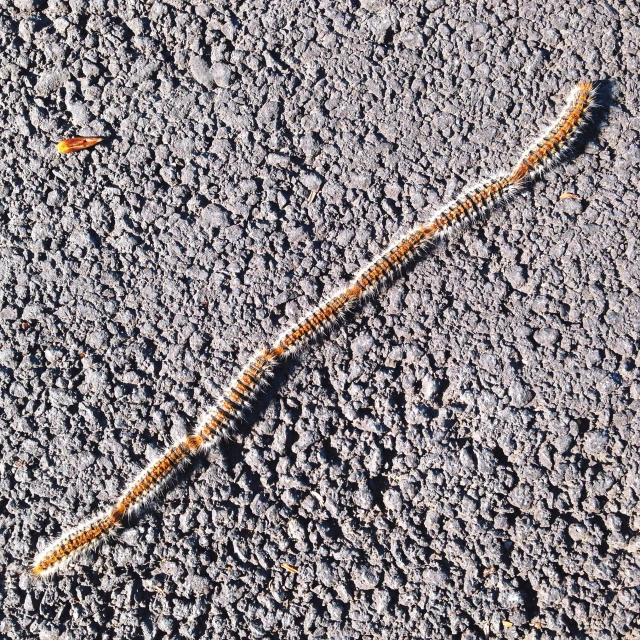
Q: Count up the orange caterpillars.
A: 7